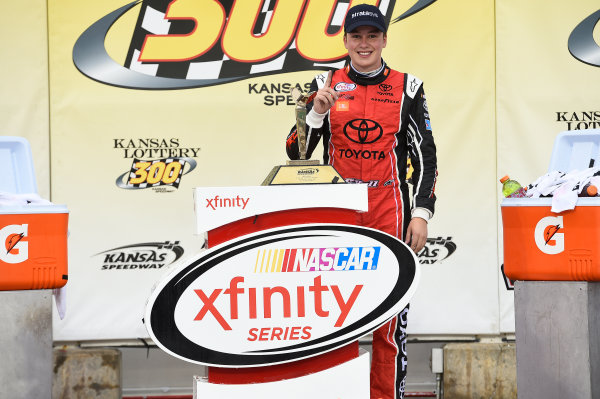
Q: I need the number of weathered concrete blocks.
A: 2